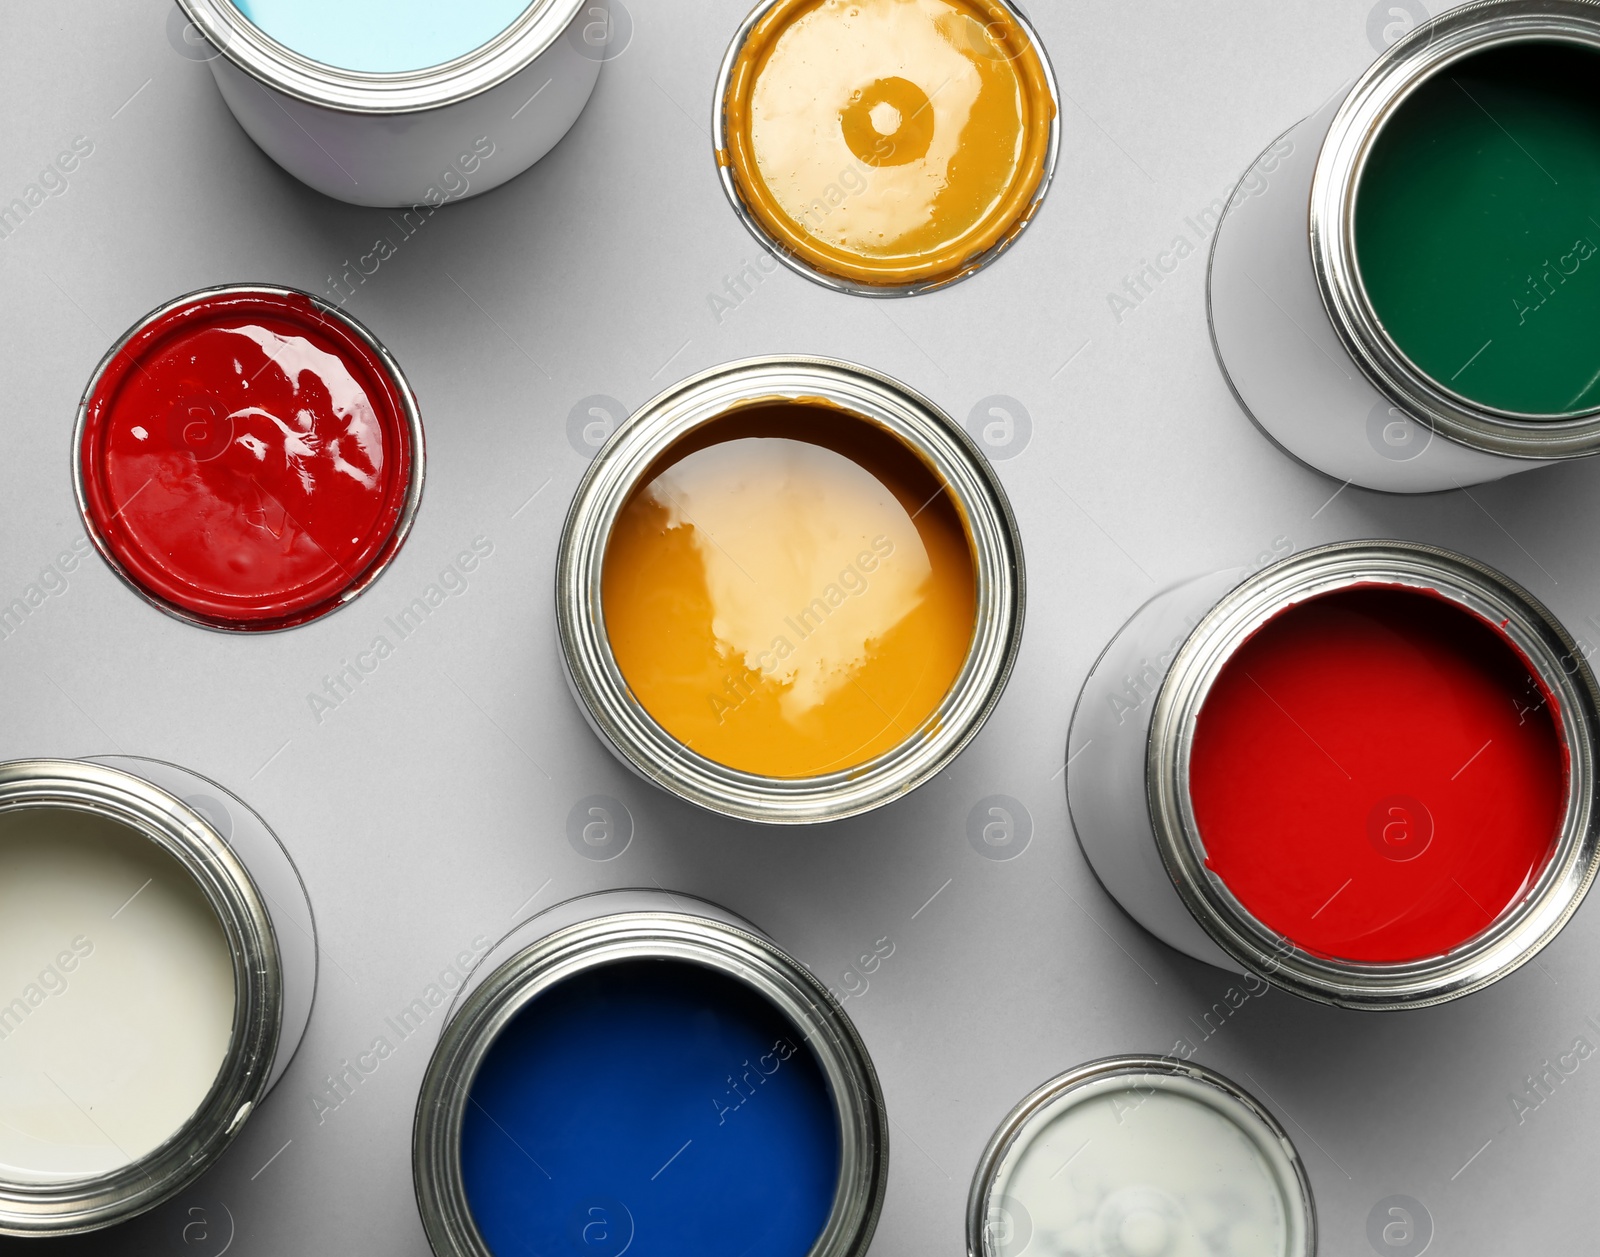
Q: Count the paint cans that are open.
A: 6